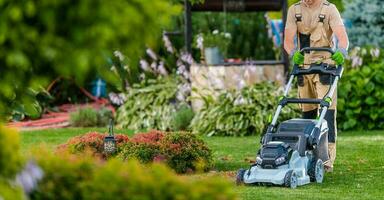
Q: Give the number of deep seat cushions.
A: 0